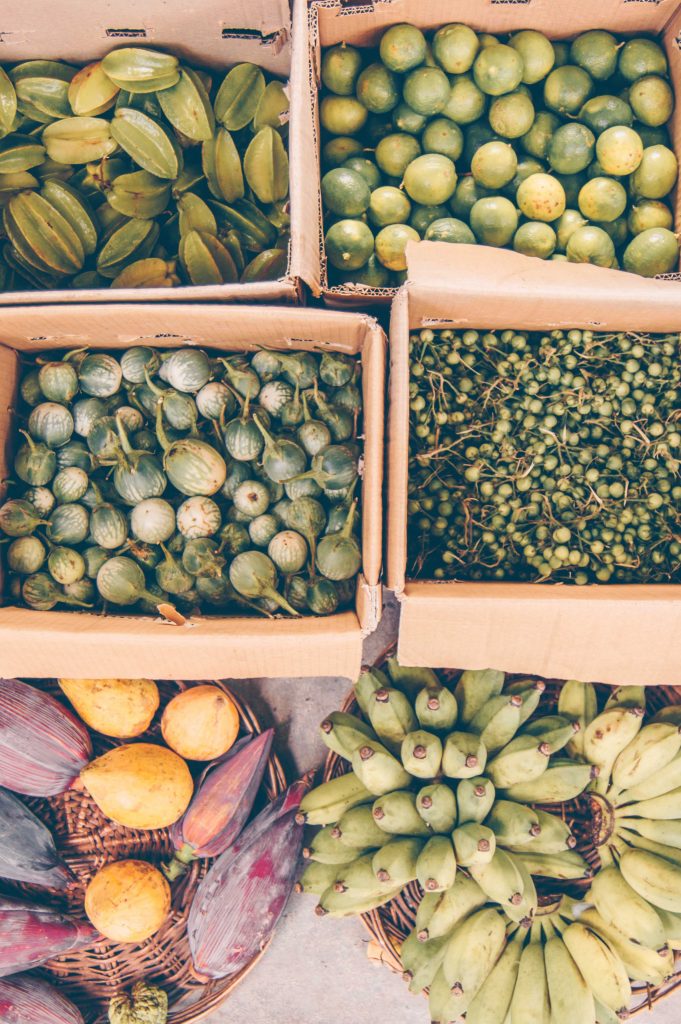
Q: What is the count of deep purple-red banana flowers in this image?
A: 6